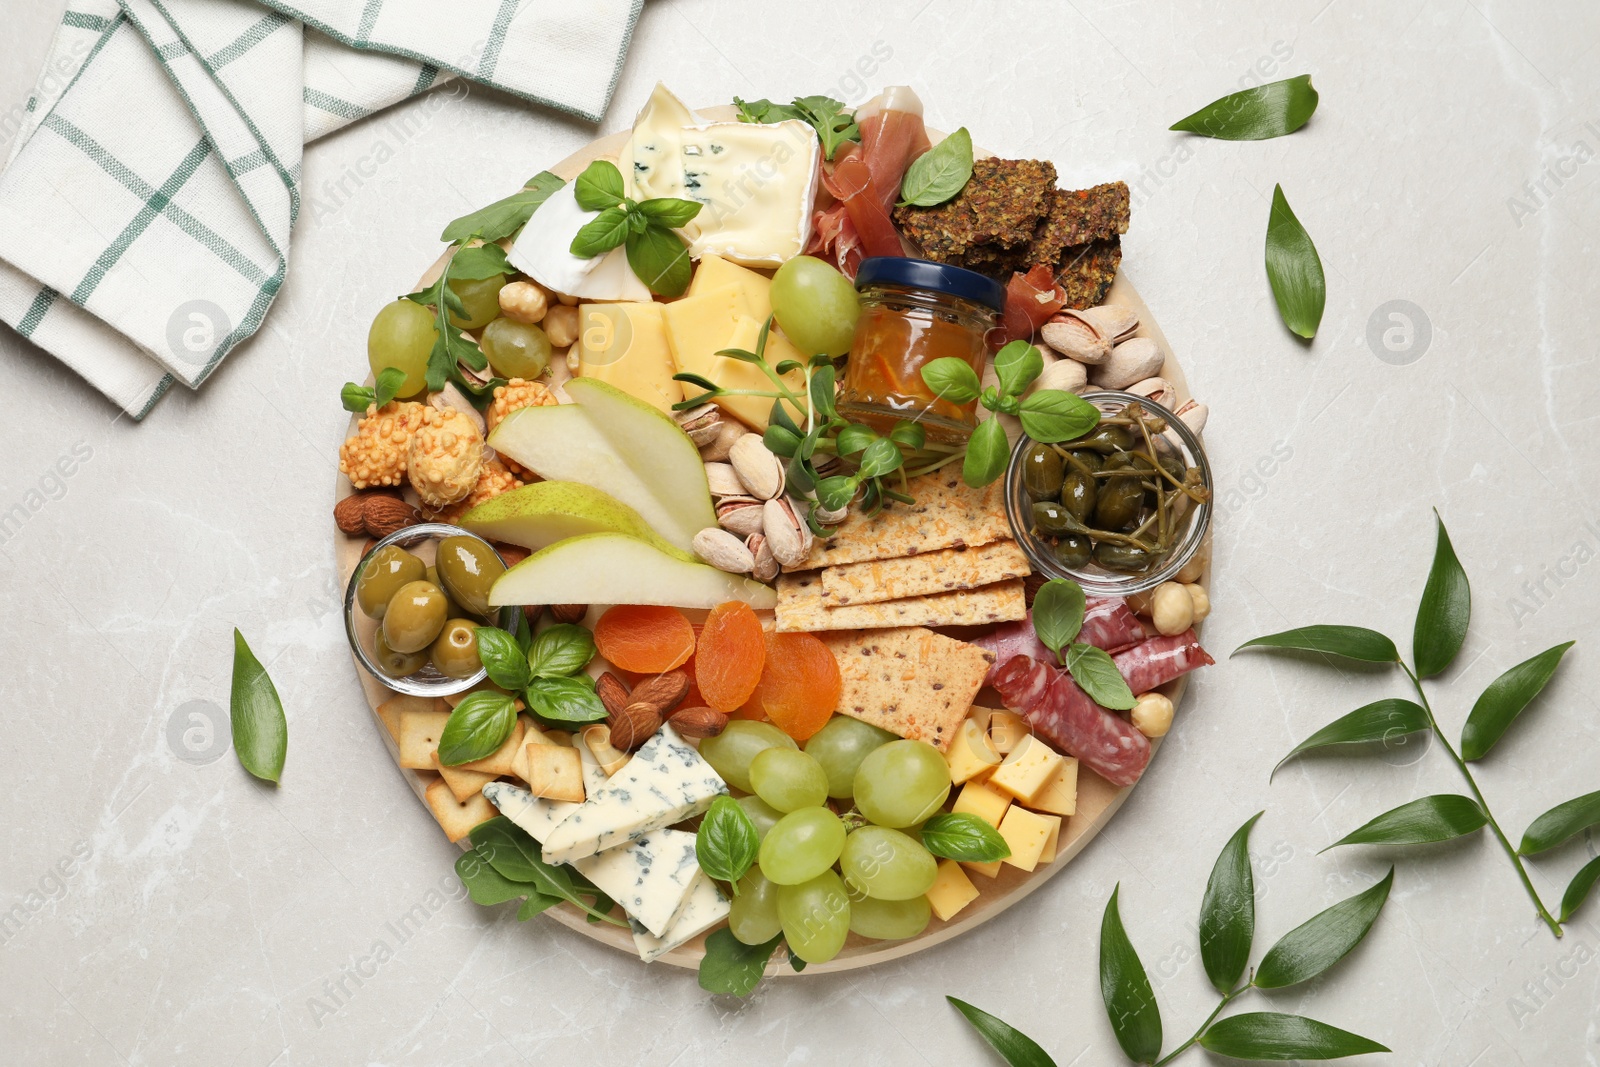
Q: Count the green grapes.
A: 14